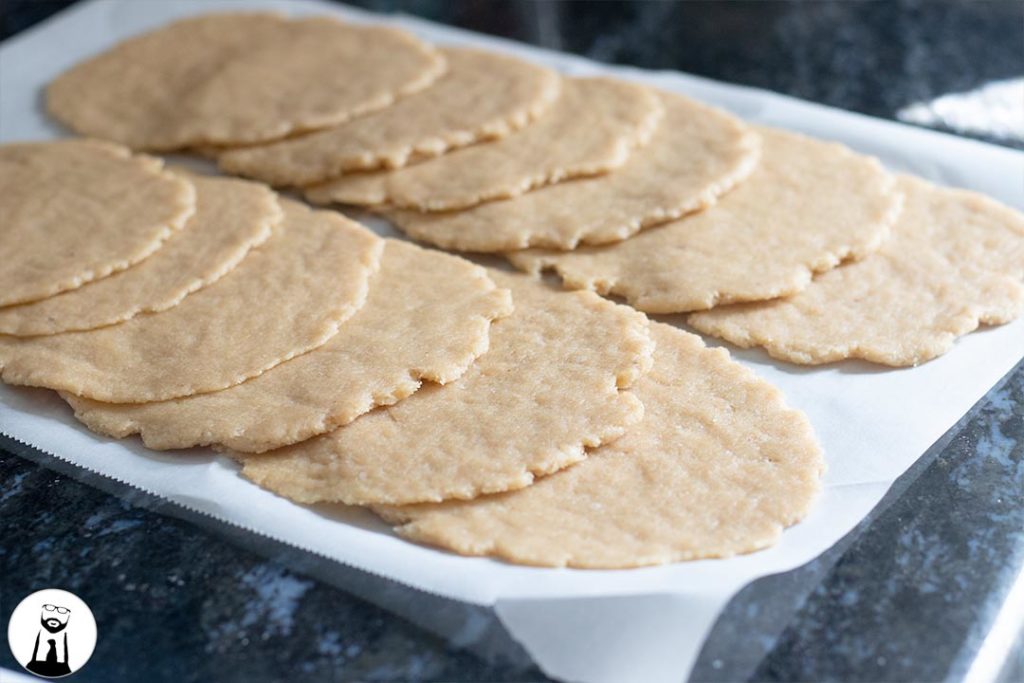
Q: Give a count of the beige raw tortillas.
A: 12